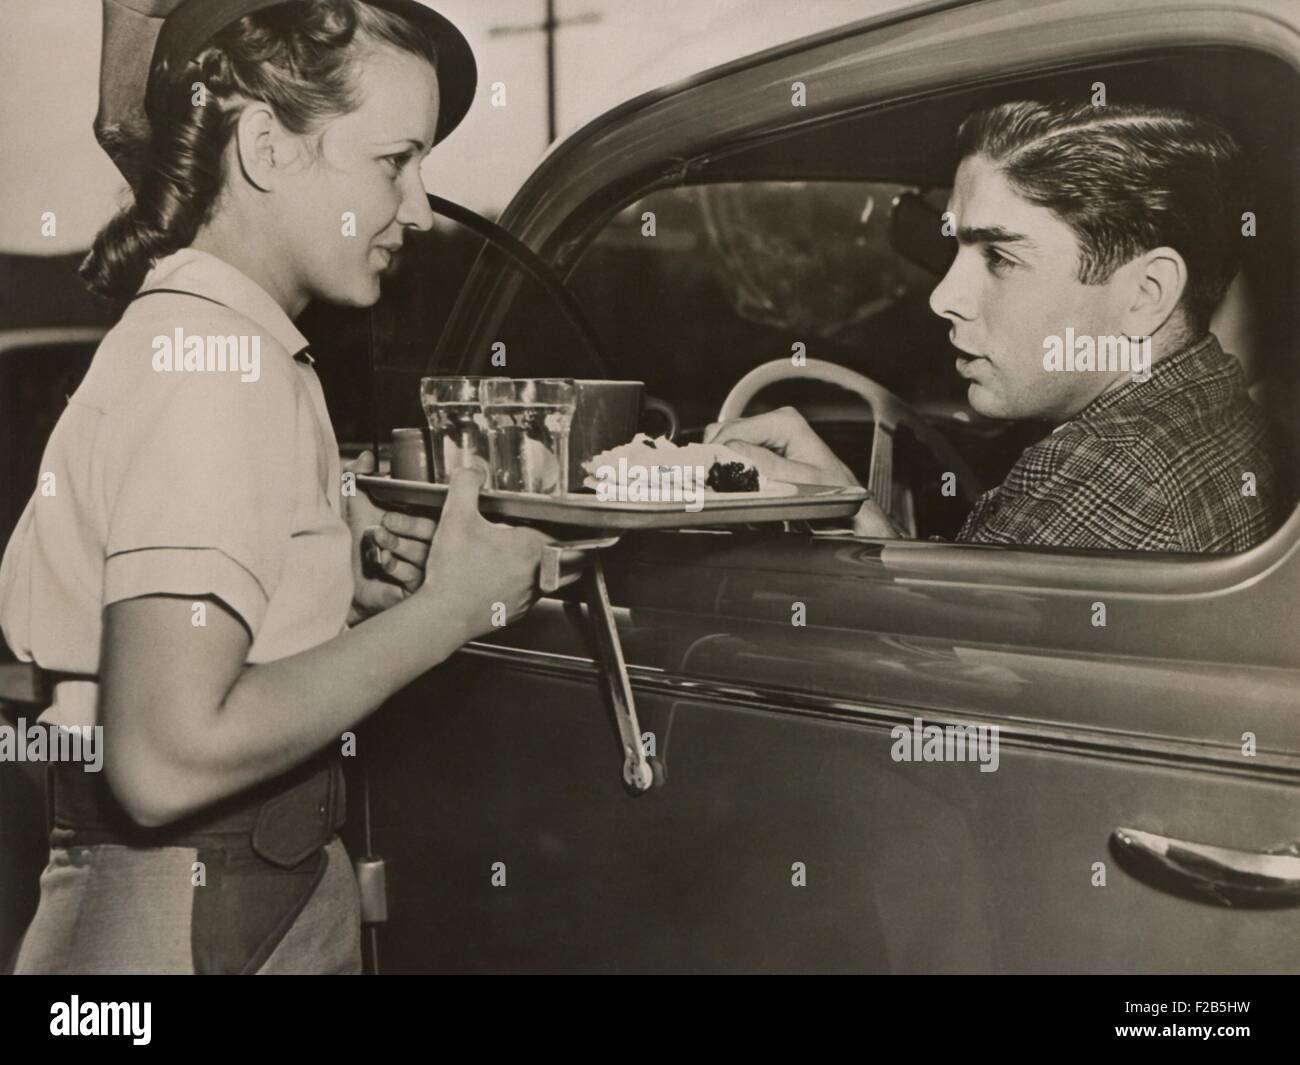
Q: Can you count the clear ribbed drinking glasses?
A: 2